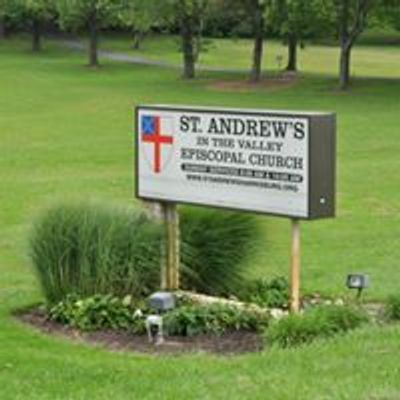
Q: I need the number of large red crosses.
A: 1